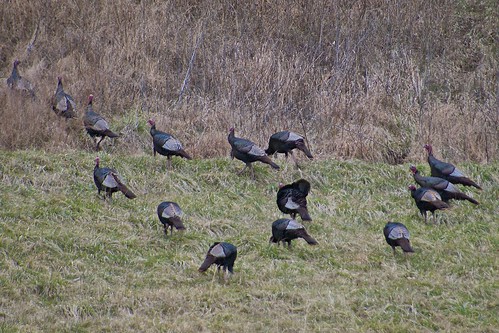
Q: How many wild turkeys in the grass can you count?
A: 15